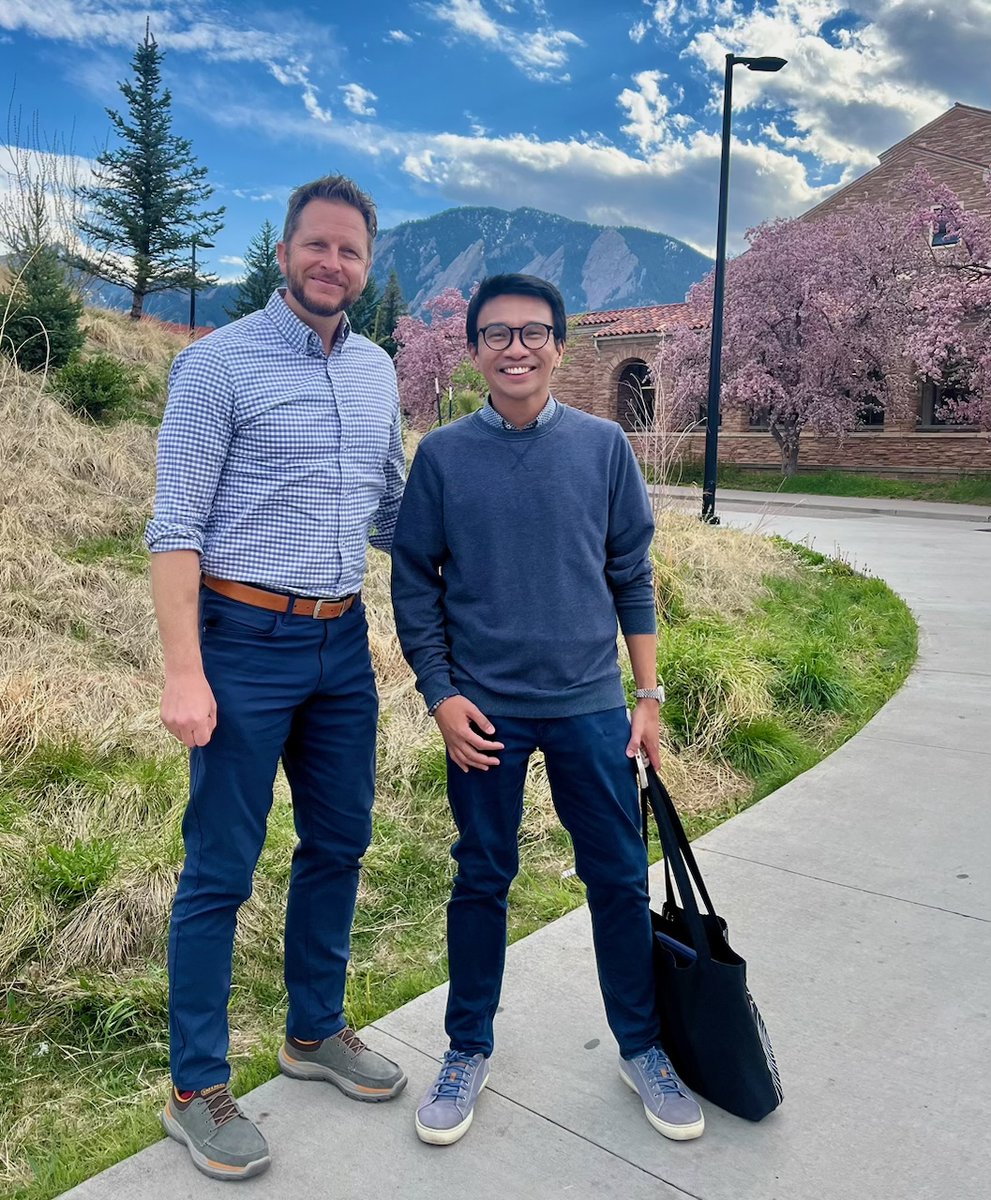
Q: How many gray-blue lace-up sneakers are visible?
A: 2